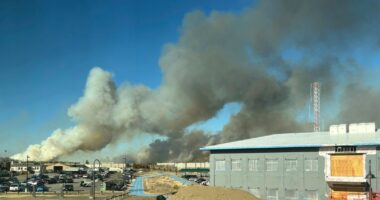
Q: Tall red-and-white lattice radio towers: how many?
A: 1